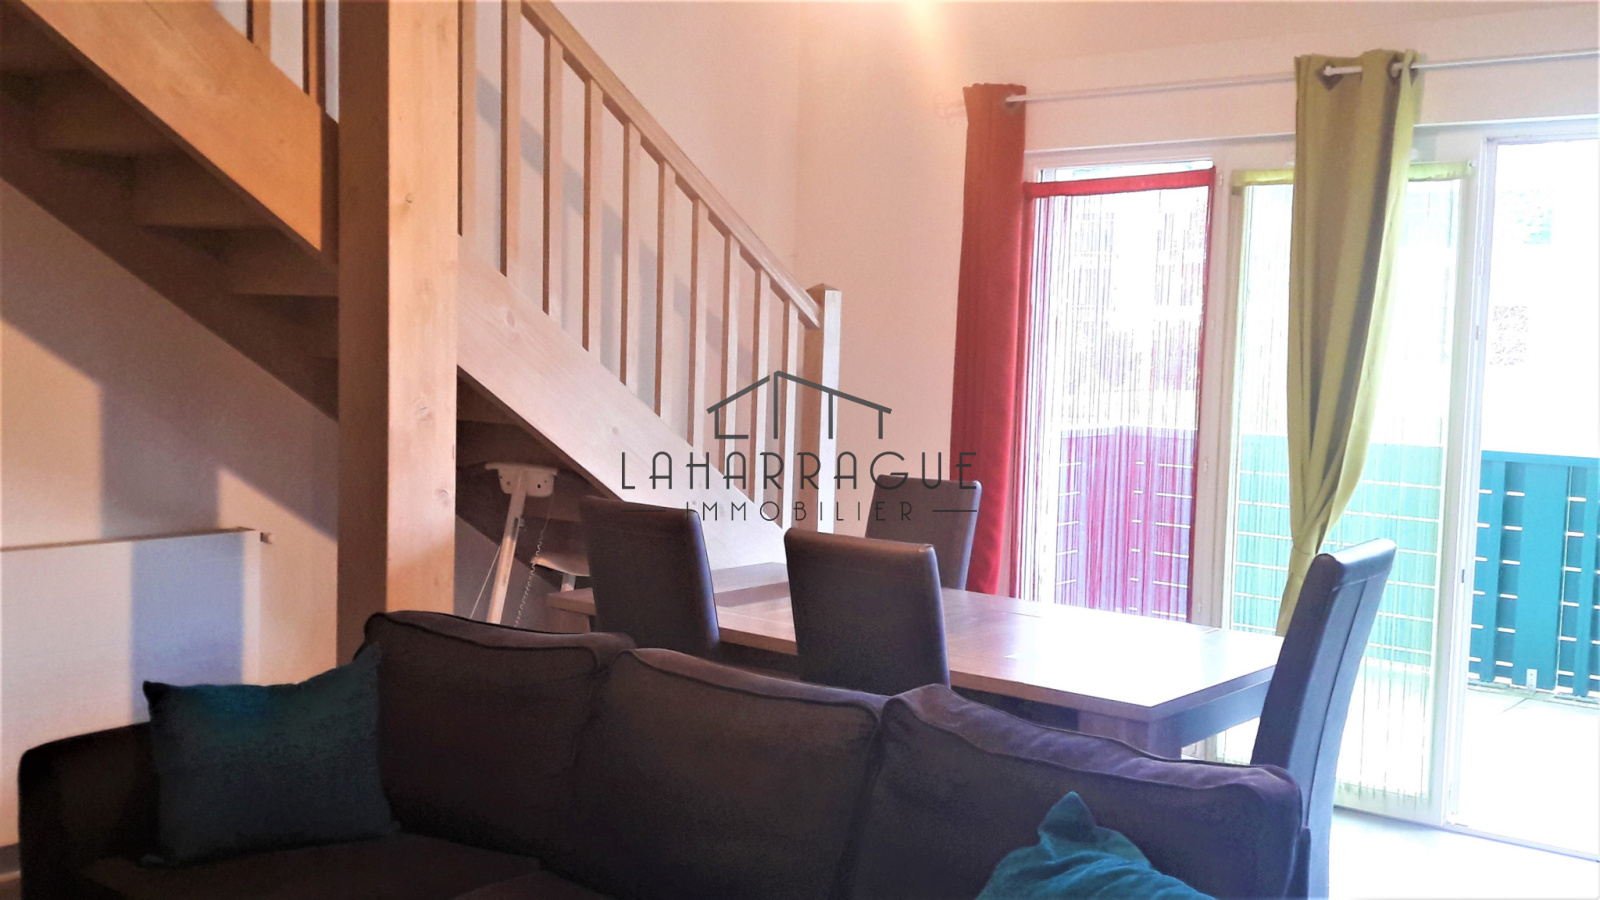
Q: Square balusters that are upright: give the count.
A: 12